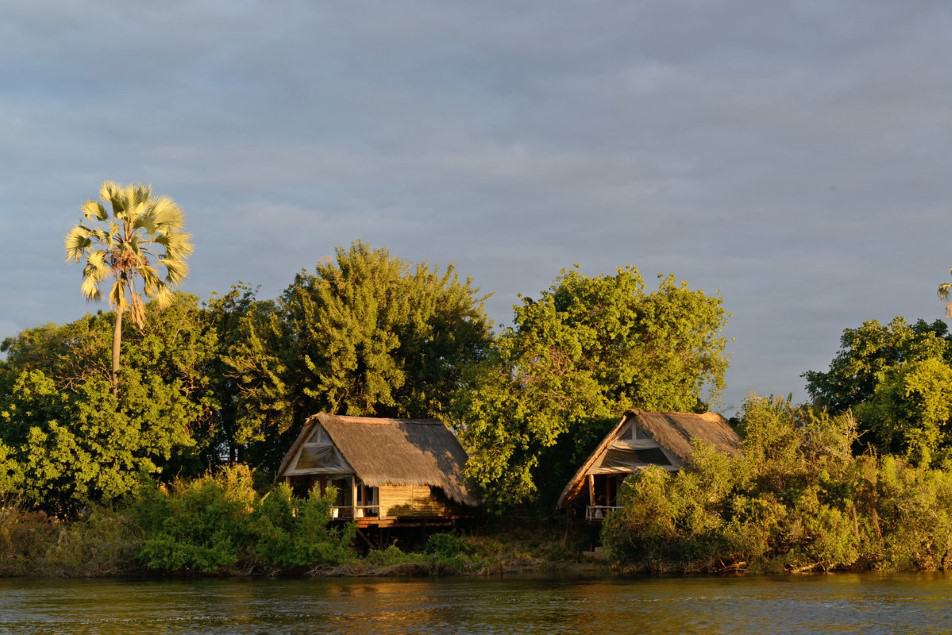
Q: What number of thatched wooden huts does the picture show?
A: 2